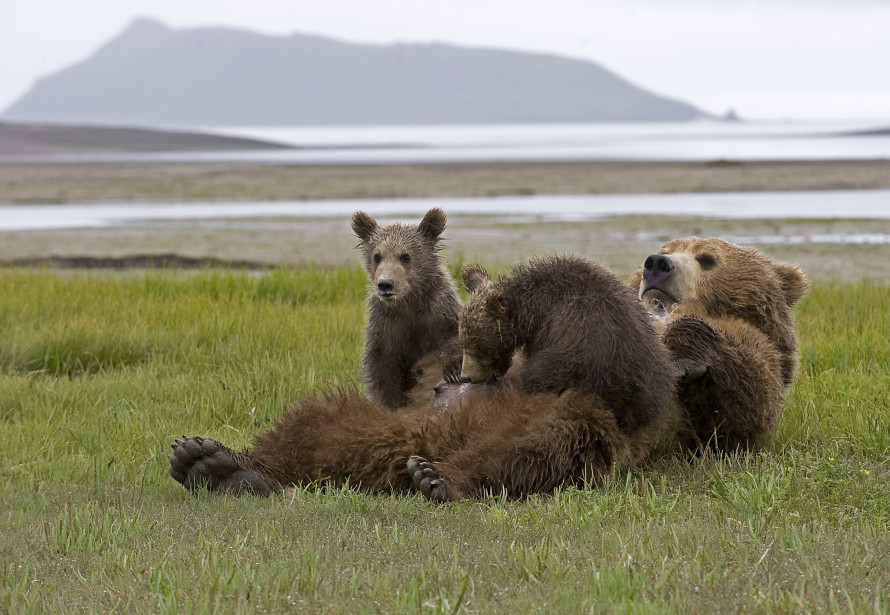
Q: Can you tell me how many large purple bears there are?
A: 0